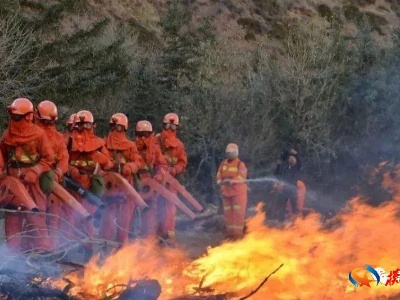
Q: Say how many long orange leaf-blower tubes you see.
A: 5